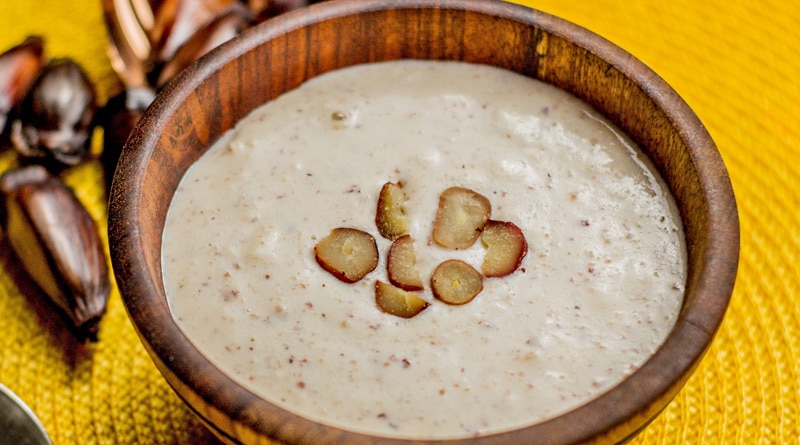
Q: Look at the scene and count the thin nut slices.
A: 7